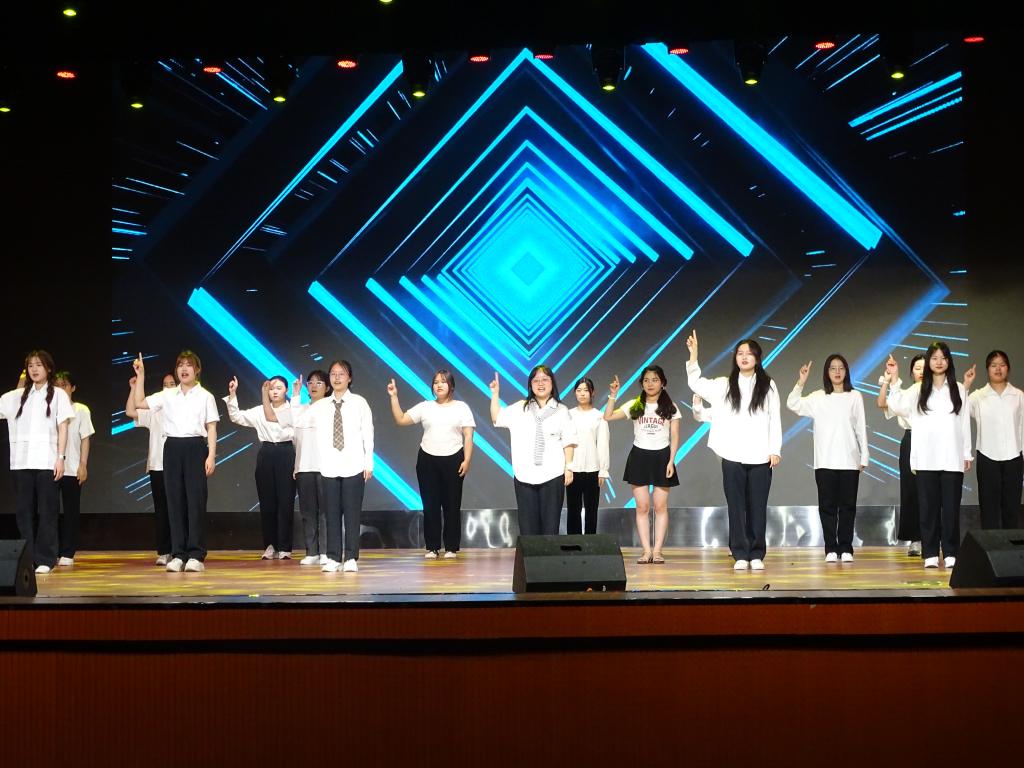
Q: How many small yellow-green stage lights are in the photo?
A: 9